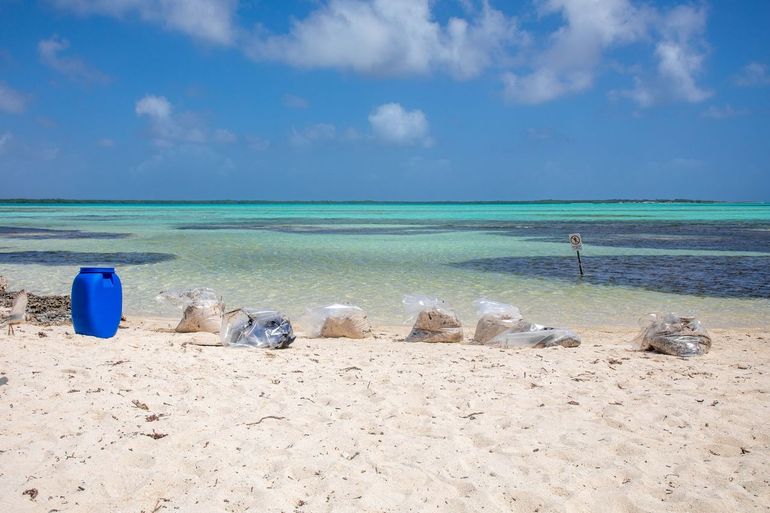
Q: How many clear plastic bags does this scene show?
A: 7